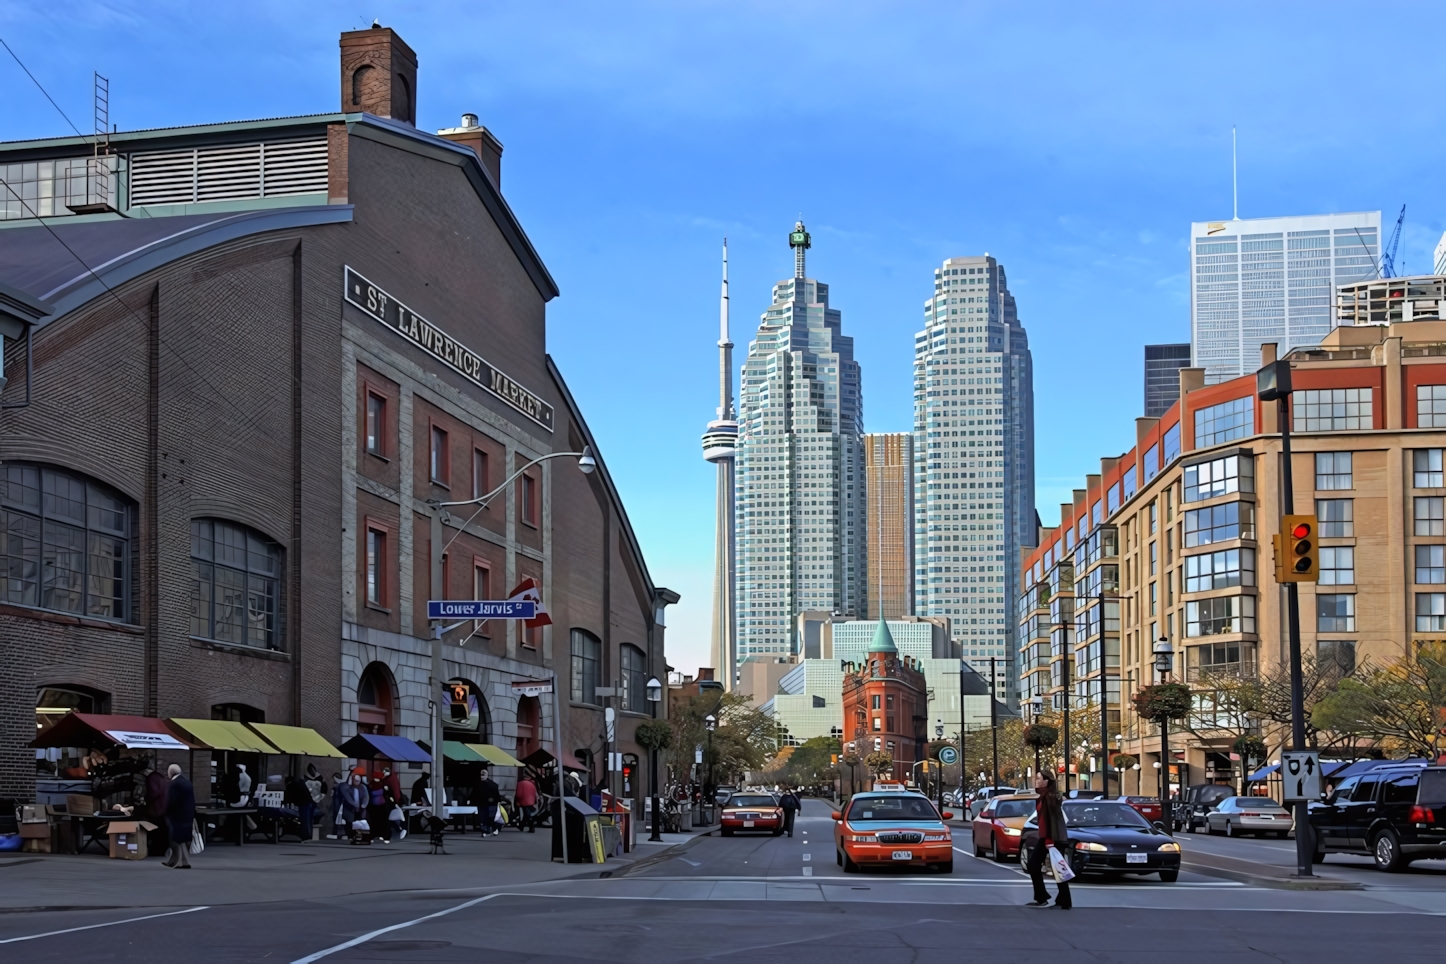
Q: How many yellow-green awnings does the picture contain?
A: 3